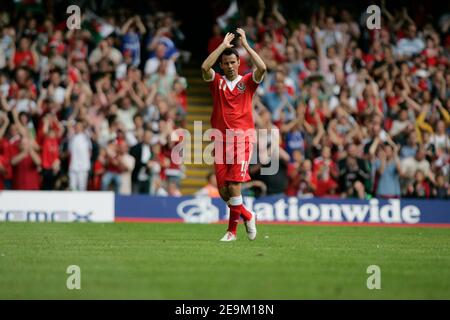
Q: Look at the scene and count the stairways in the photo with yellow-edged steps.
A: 1